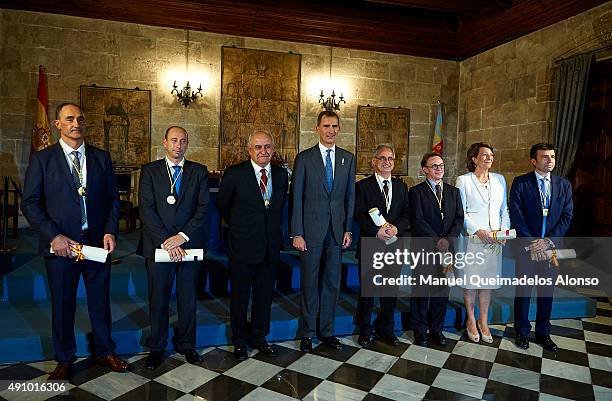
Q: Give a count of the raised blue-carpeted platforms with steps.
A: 1